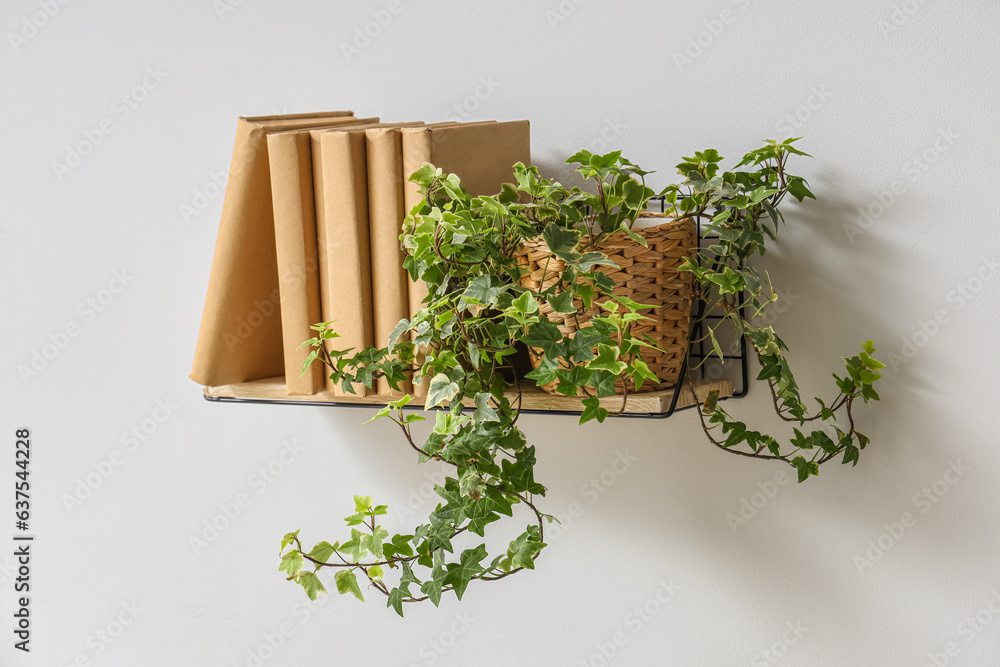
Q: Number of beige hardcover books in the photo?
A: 6